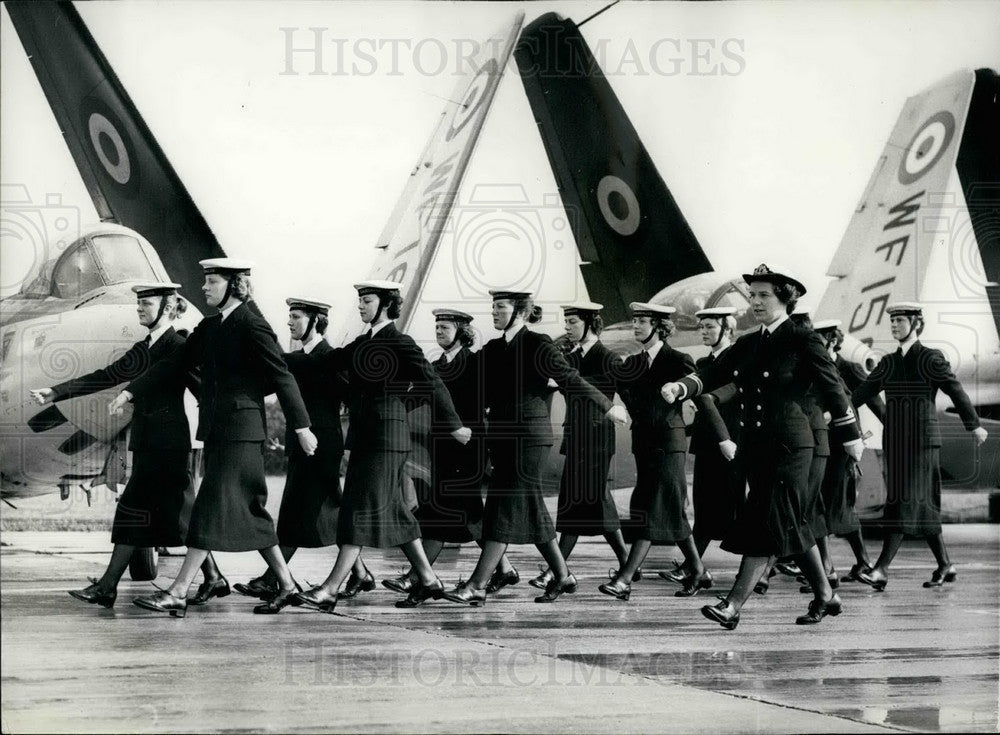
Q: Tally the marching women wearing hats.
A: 13